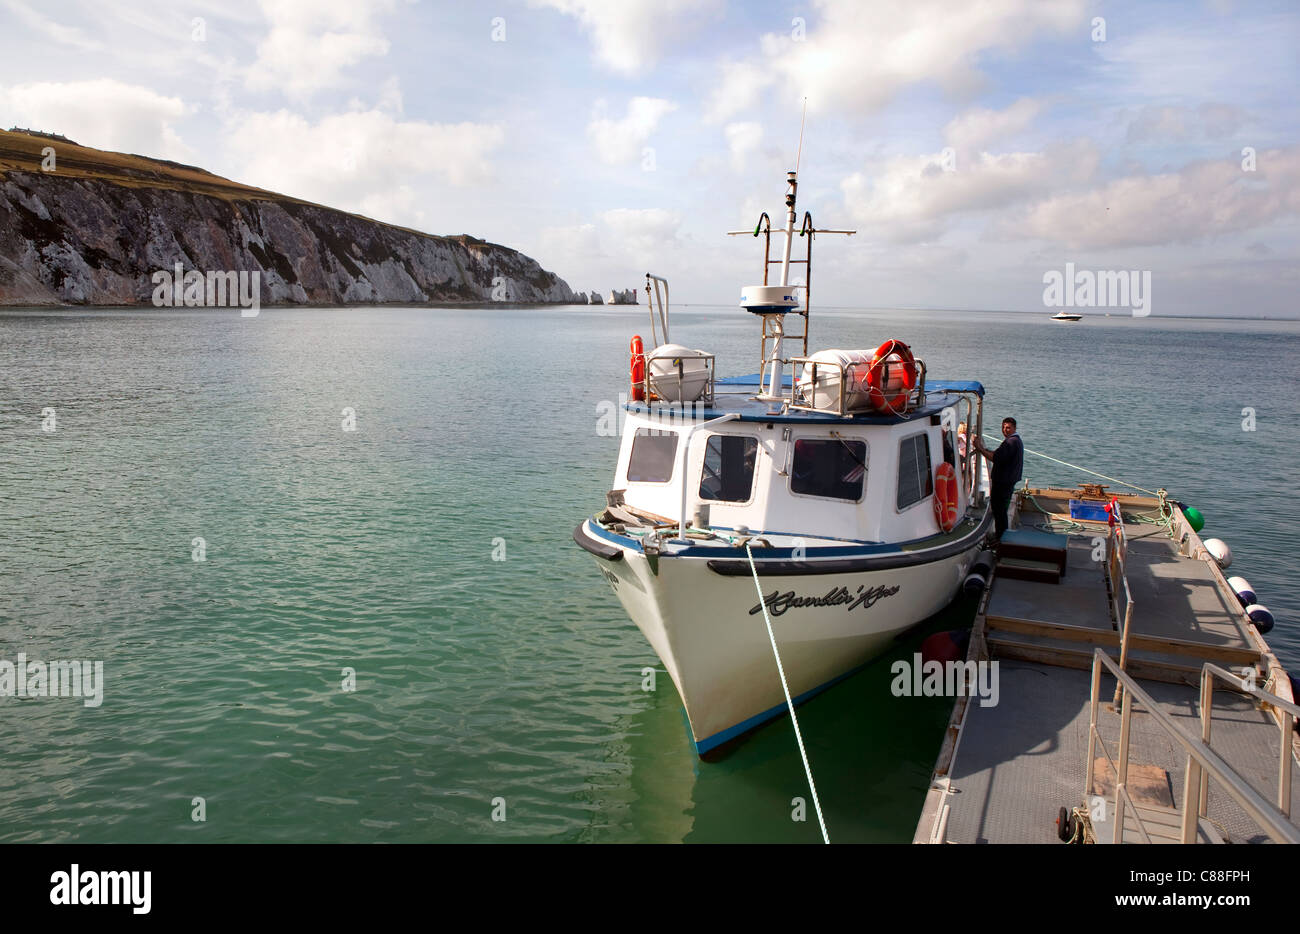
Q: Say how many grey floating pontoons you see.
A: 1